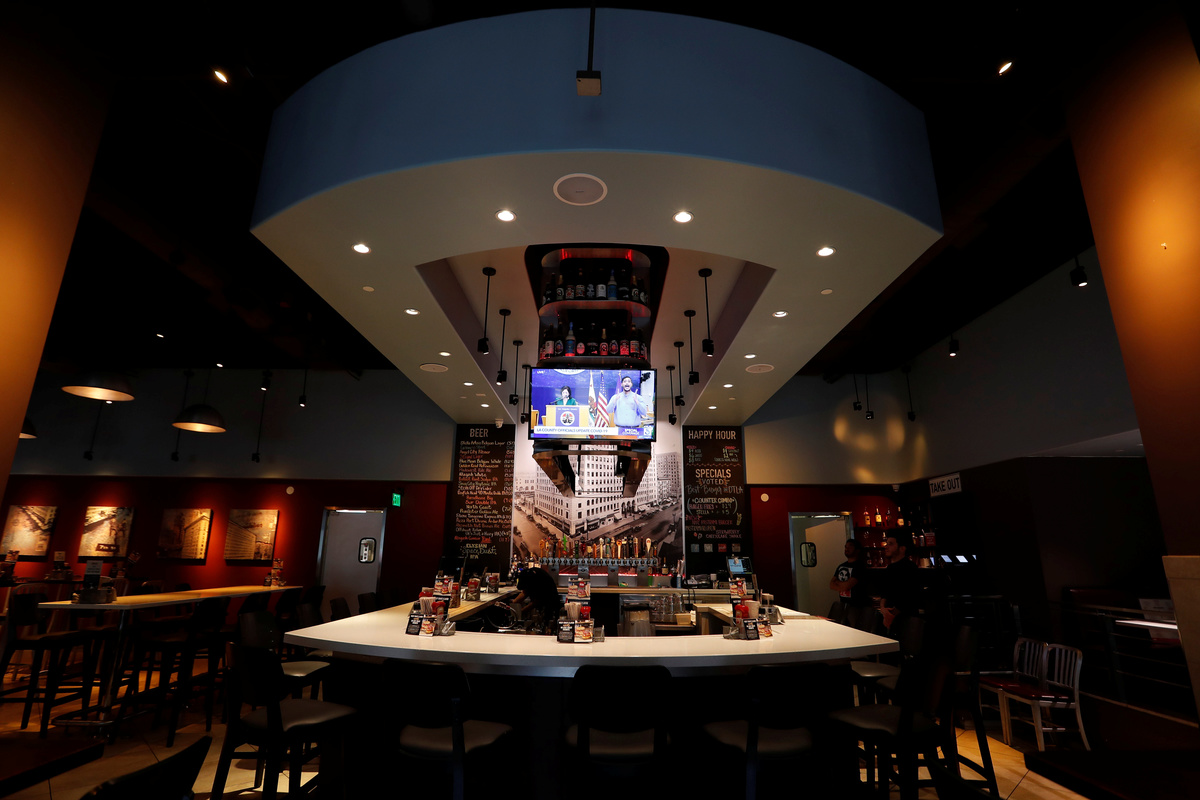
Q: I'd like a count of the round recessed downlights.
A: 12